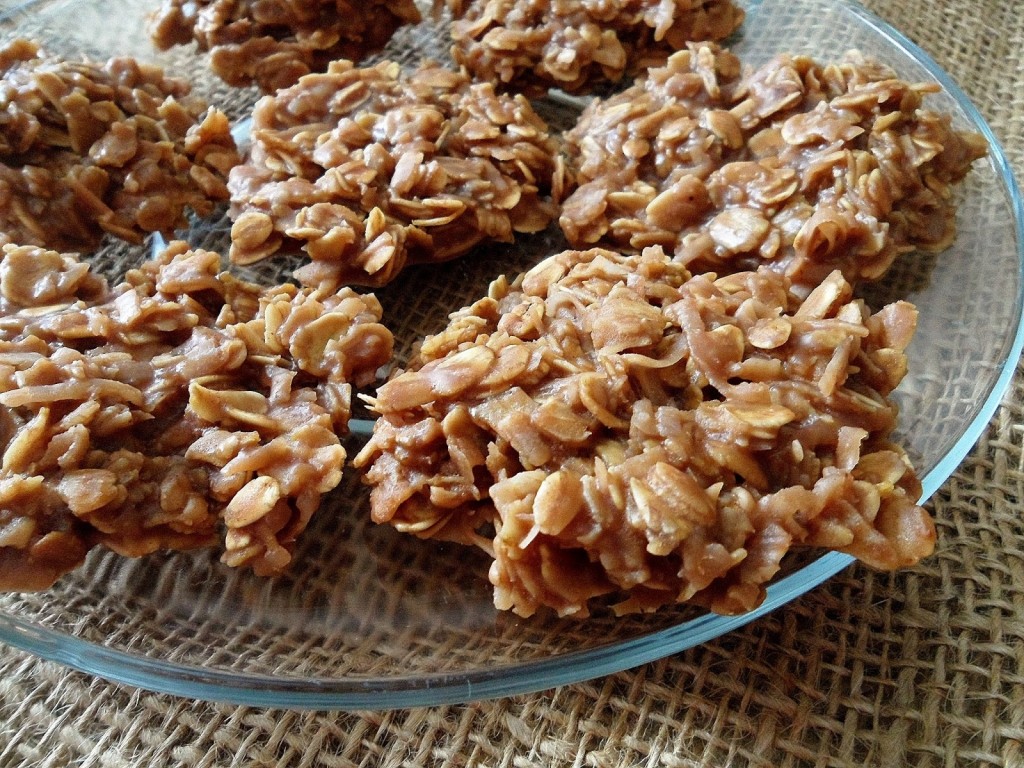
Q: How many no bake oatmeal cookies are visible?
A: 7